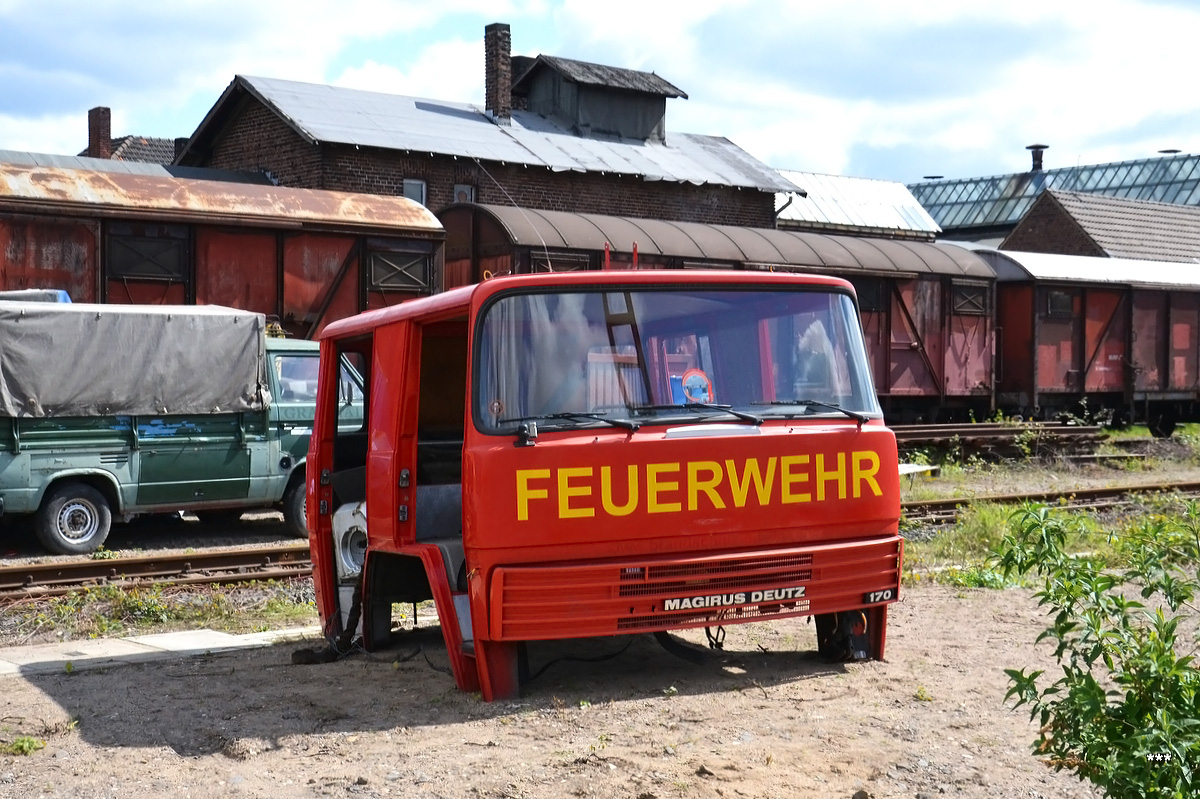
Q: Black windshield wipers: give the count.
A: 3